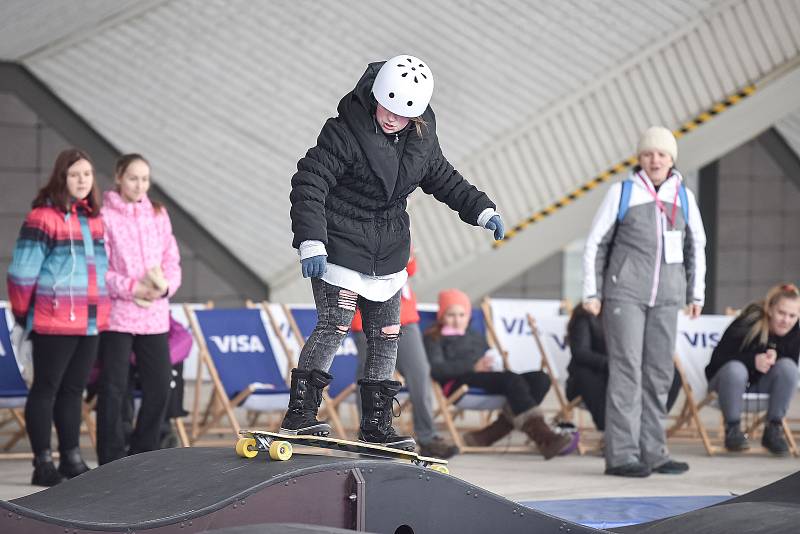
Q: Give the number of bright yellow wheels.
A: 3